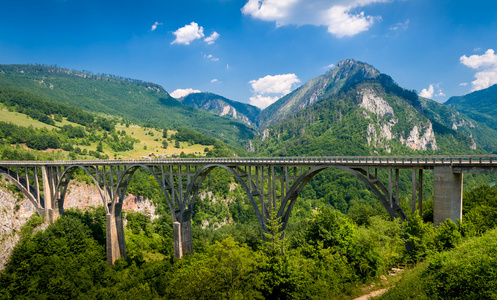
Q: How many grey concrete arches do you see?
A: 5